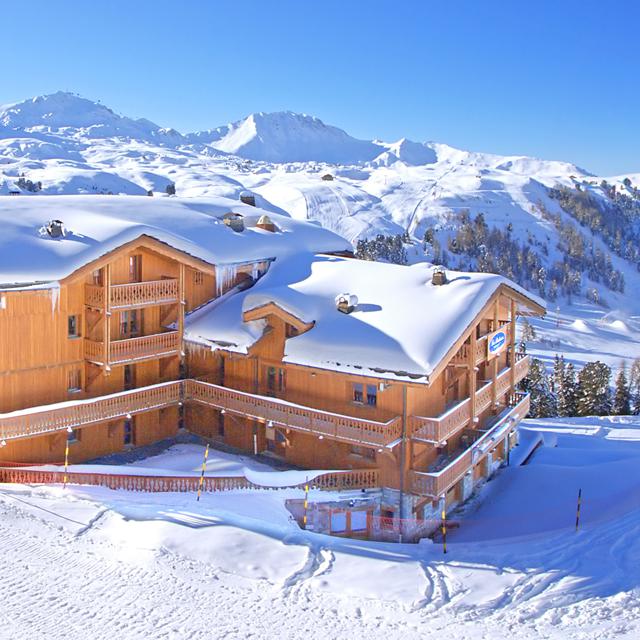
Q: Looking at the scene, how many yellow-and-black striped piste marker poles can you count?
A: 5